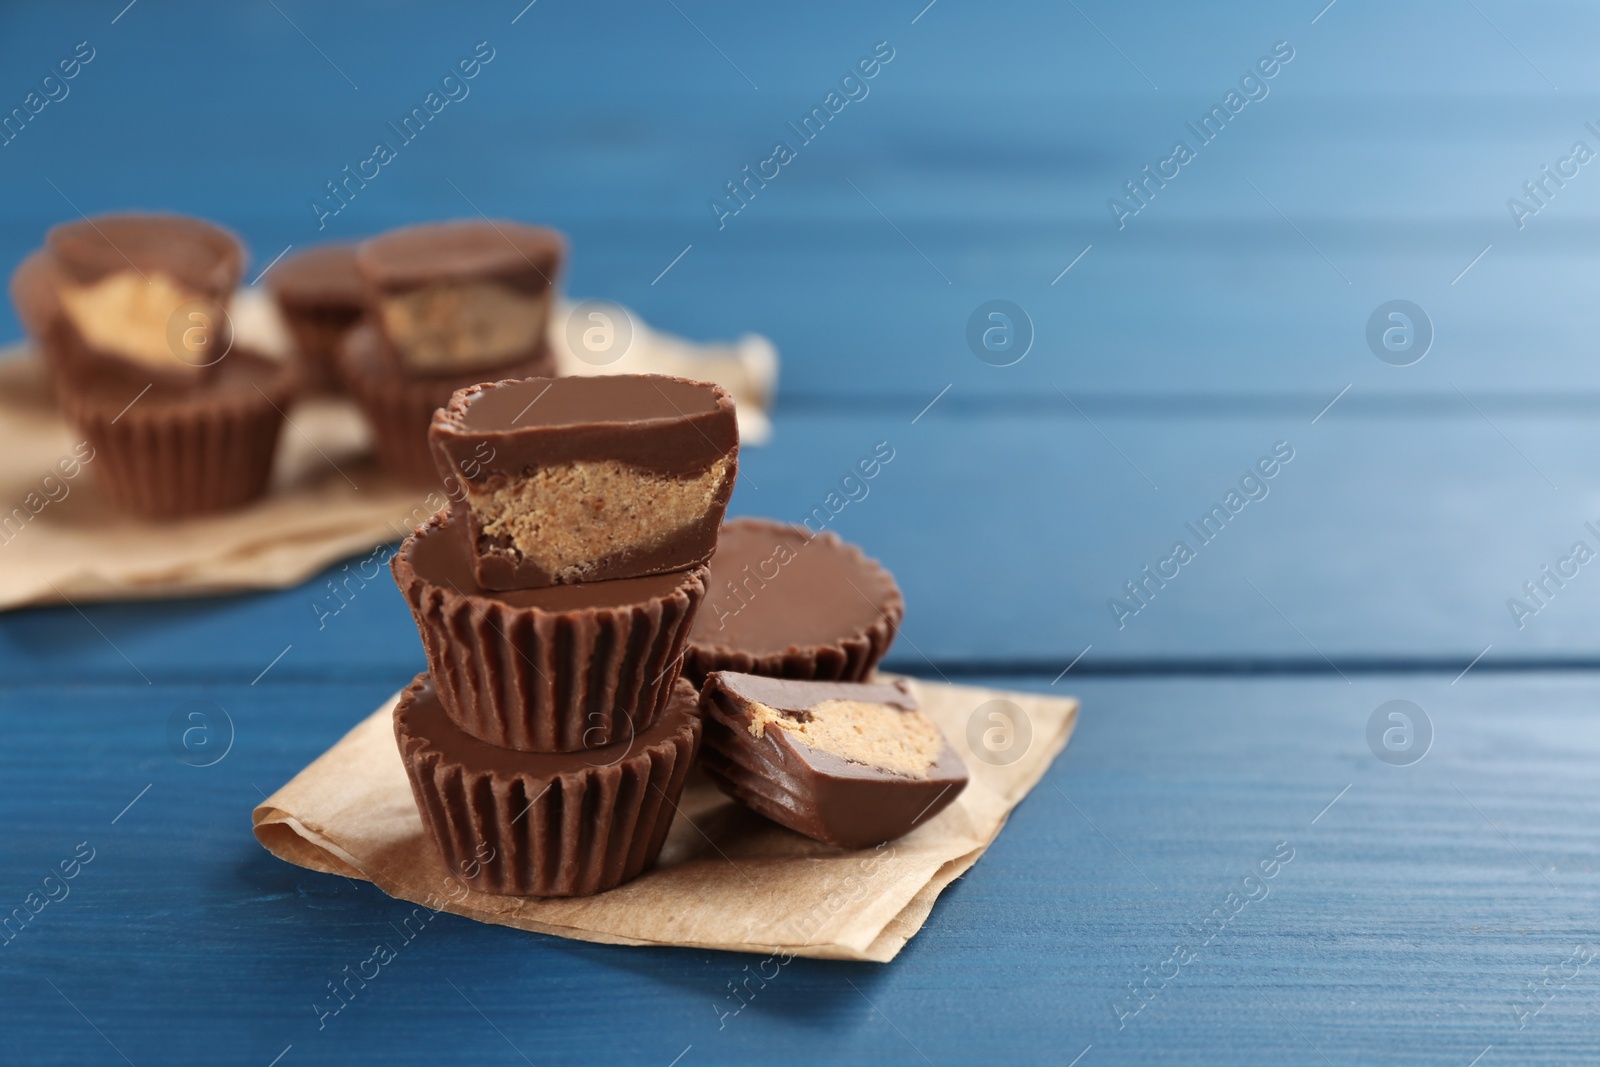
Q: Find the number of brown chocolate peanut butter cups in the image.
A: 11